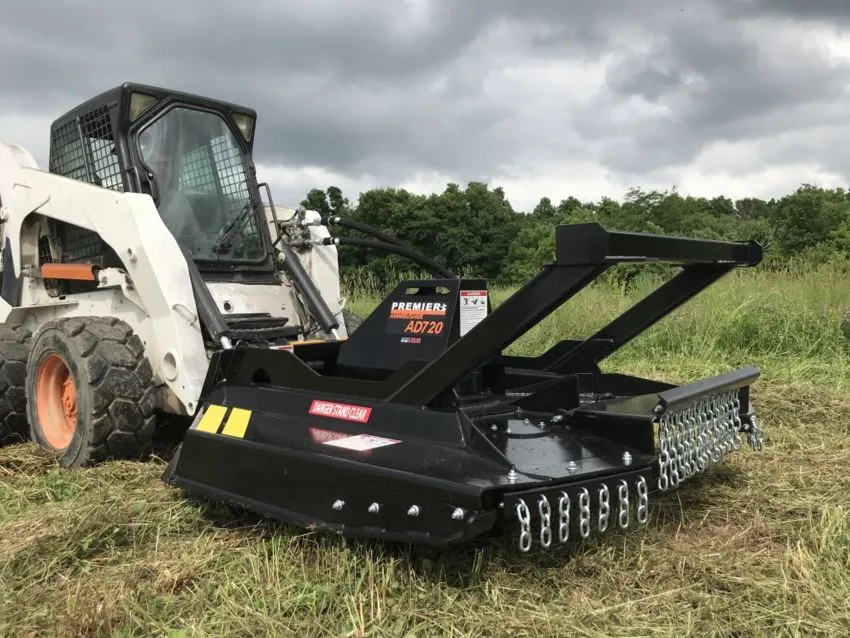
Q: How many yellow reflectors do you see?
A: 2